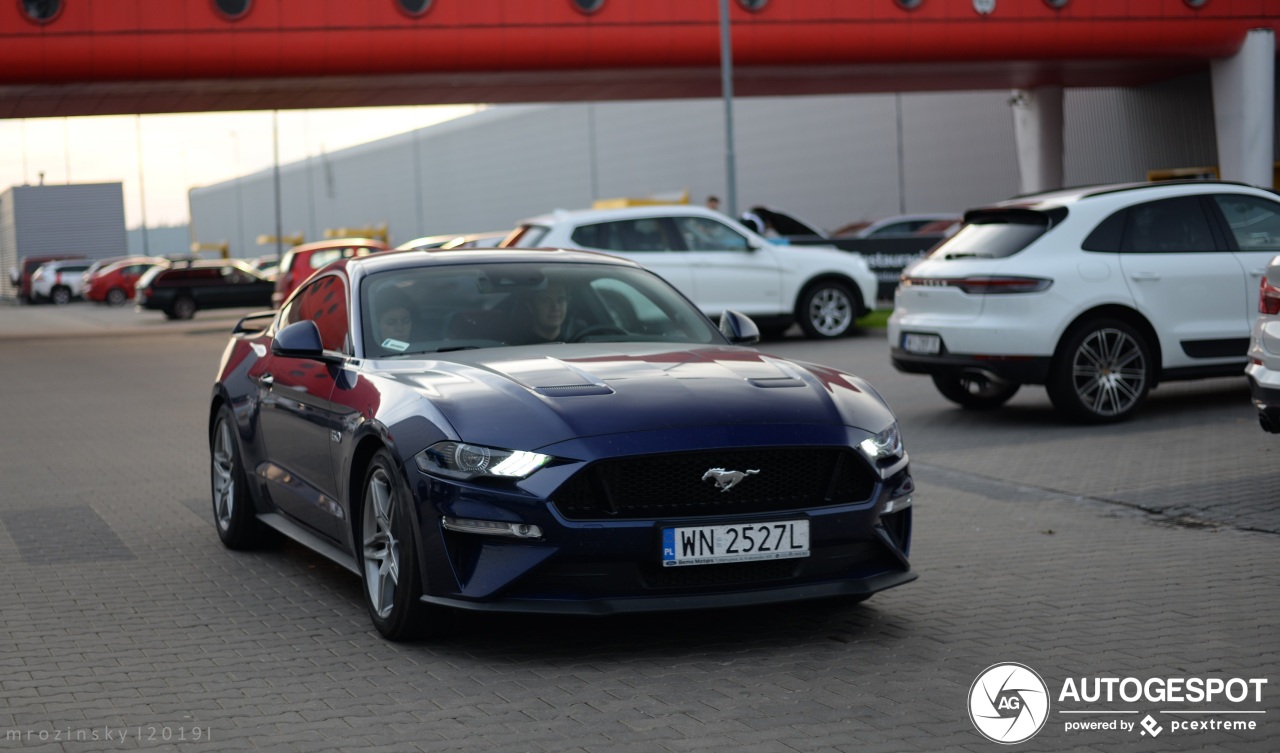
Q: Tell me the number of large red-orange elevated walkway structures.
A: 1